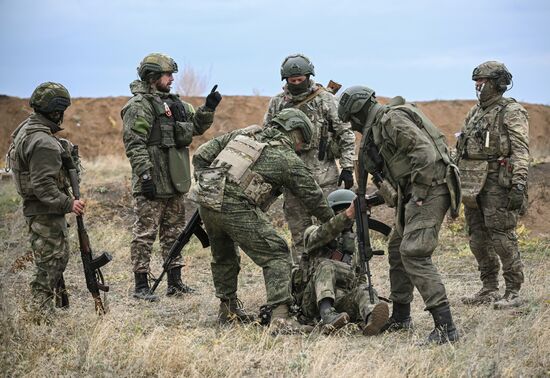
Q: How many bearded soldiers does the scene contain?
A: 1